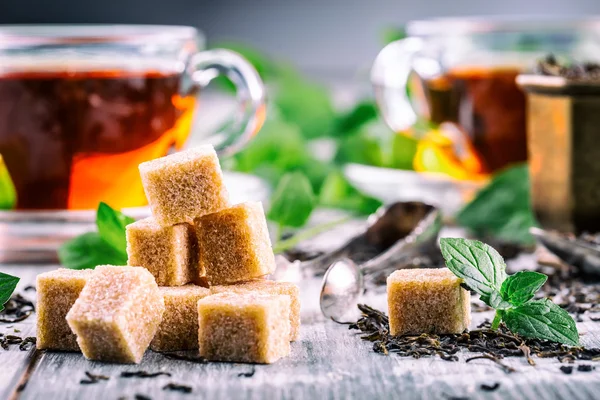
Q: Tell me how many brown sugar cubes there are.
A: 9